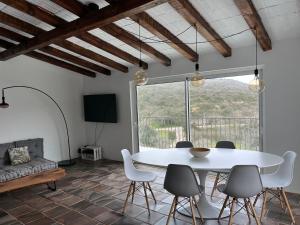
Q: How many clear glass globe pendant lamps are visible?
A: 3